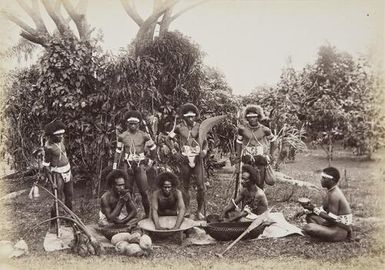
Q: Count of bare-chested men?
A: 8